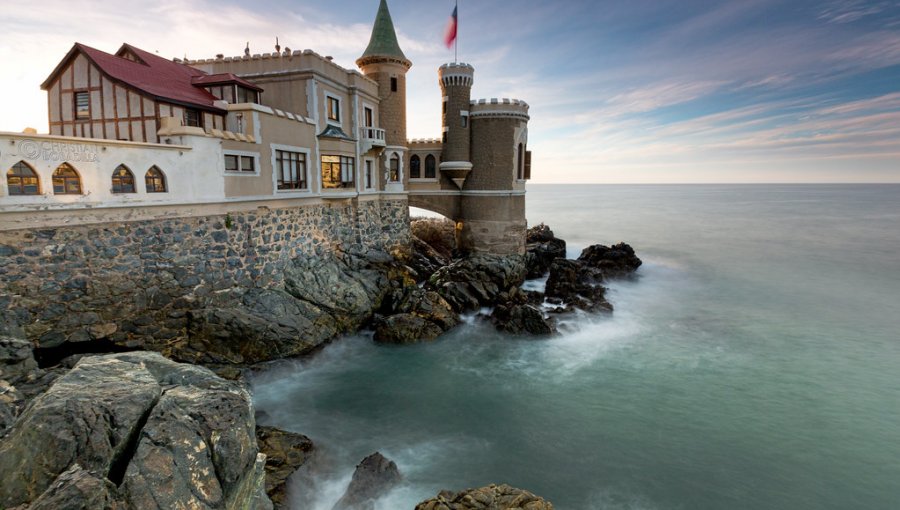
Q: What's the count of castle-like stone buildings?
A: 1